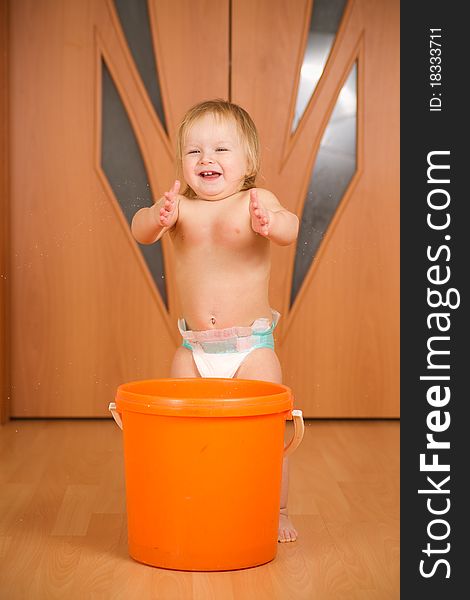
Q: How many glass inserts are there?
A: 4